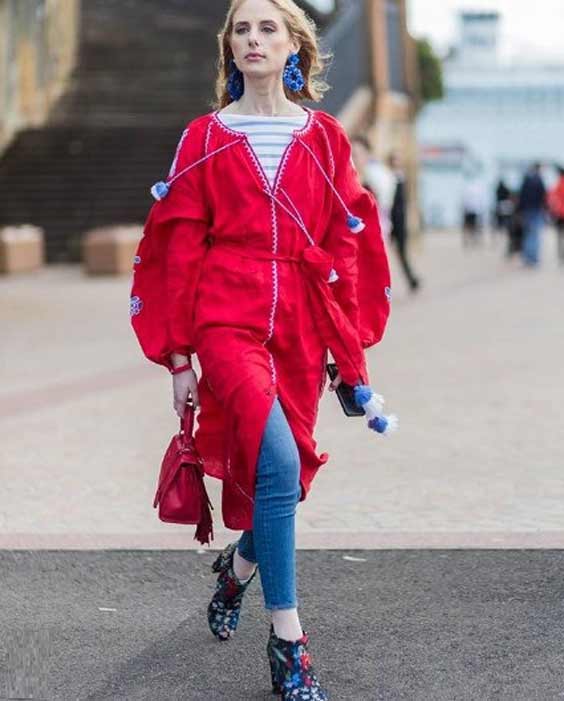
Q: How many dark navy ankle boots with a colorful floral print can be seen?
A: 2